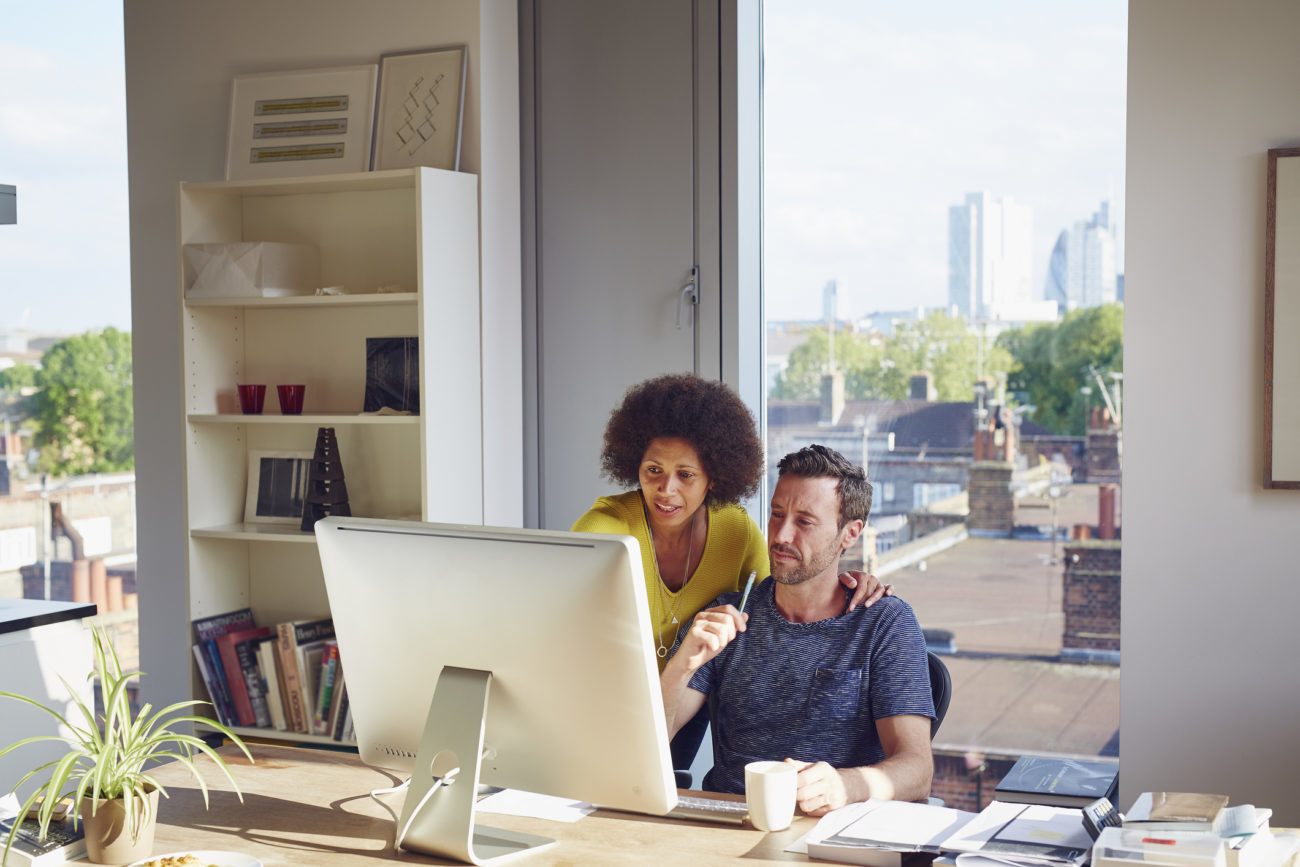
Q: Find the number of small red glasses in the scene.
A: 2